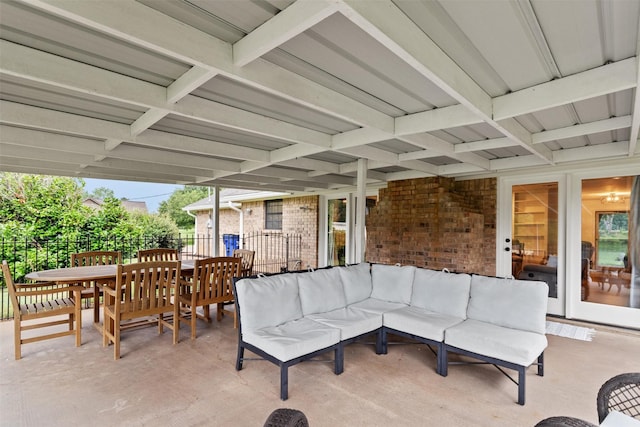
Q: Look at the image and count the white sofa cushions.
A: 11